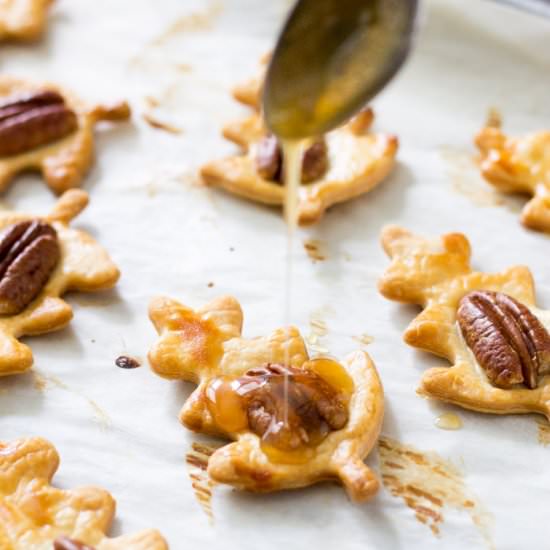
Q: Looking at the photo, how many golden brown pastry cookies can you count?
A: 8